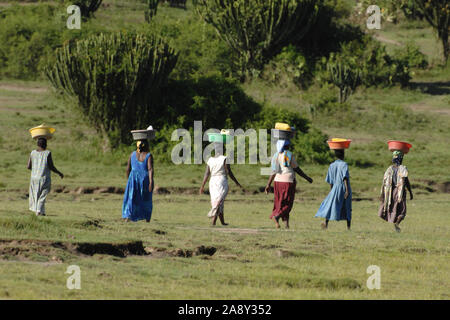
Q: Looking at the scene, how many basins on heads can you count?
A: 6